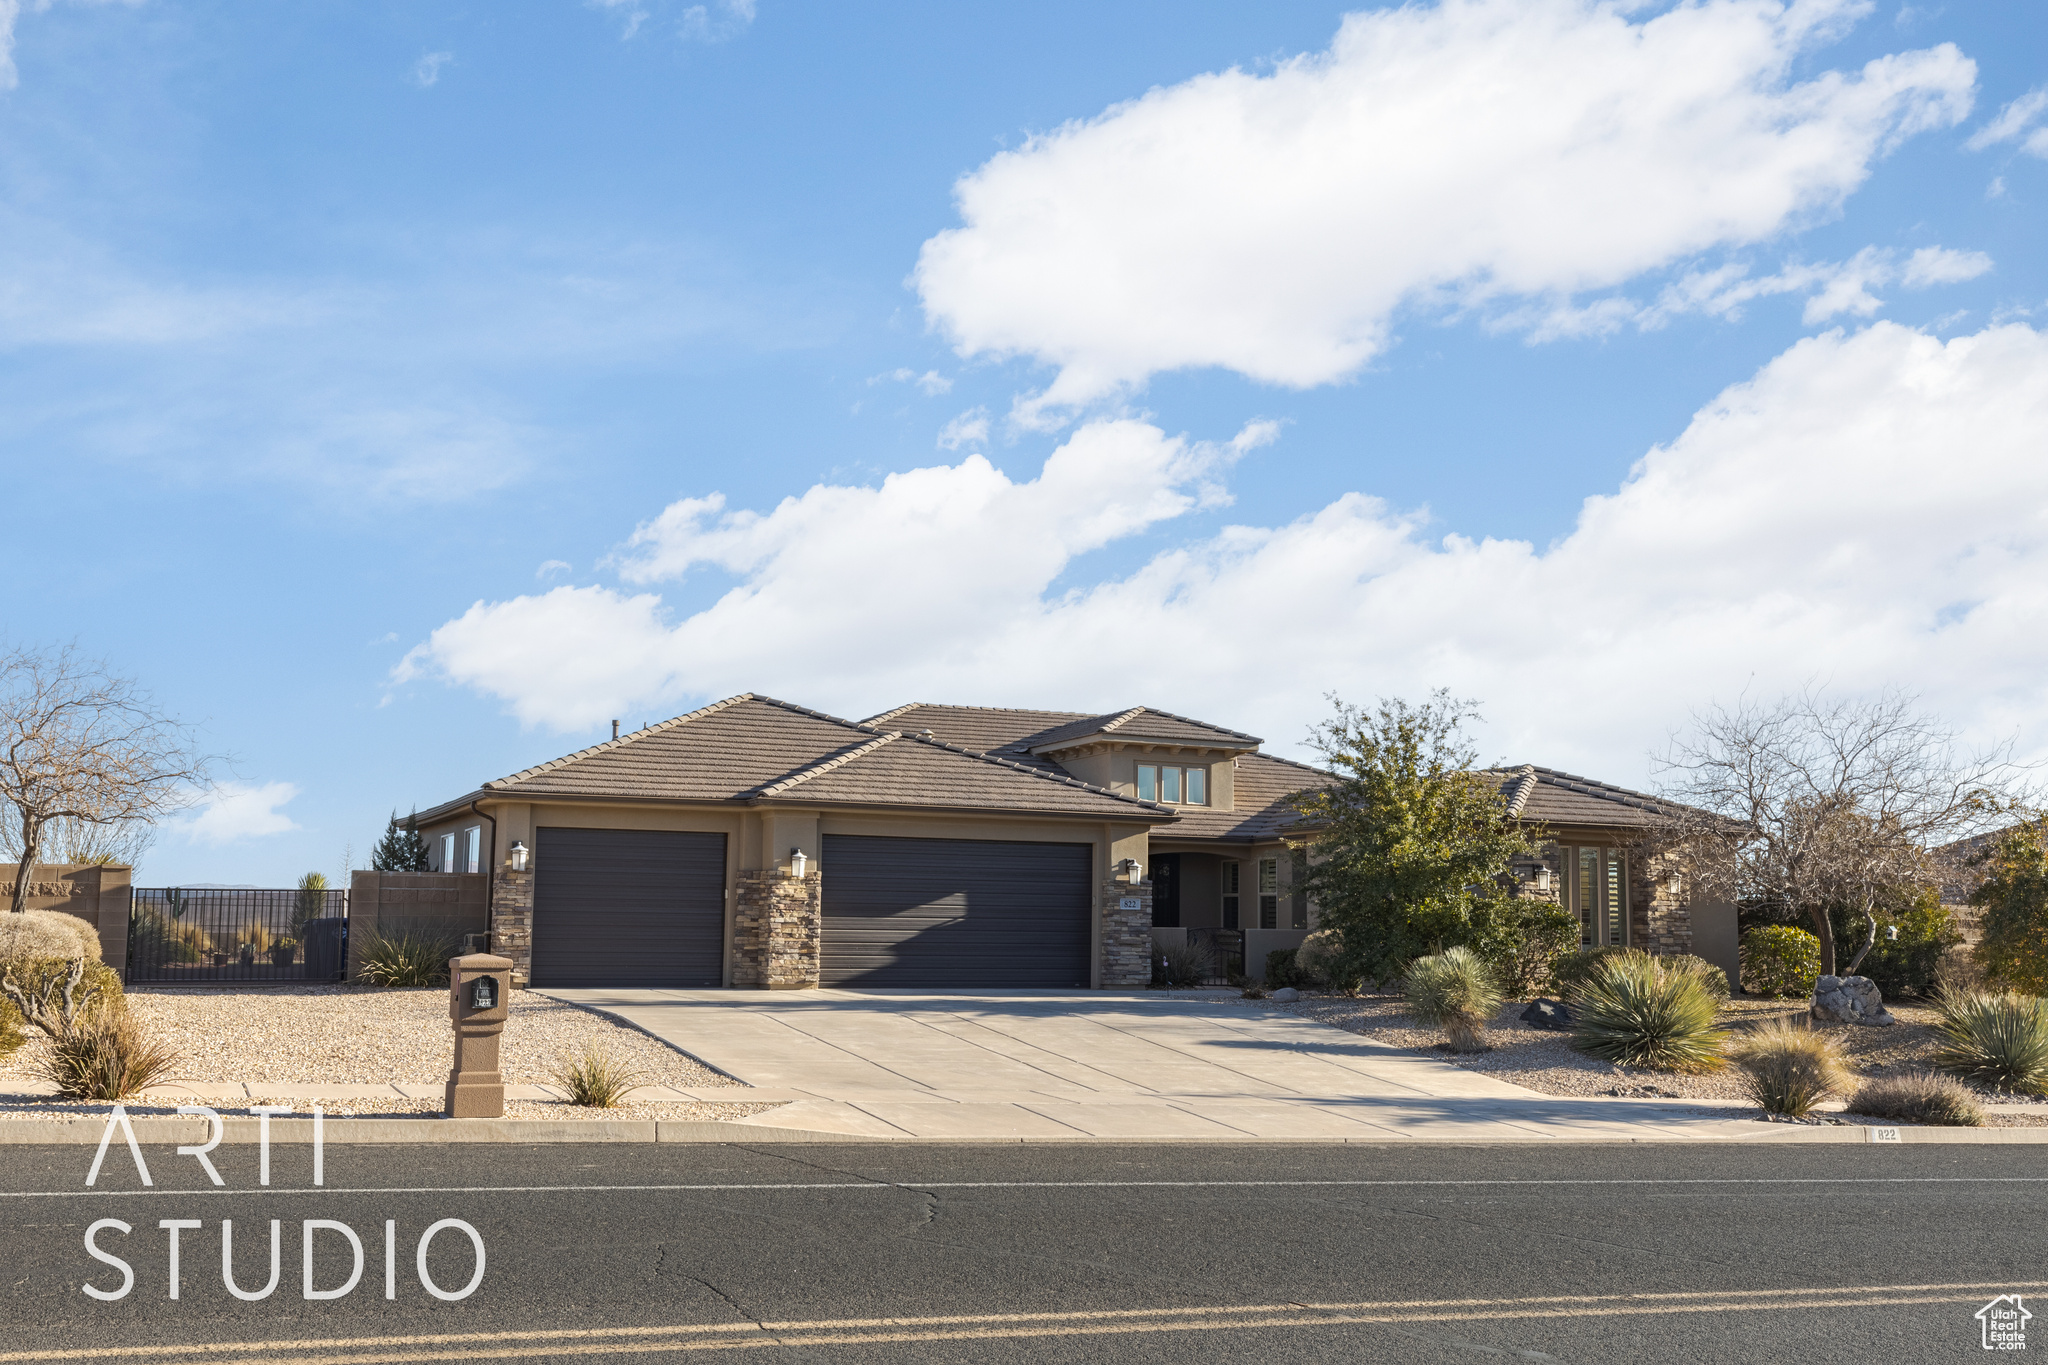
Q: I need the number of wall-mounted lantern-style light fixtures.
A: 5